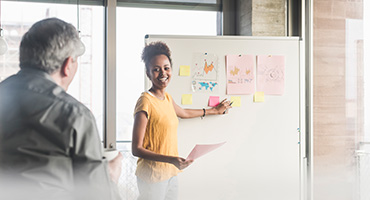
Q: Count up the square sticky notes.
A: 5